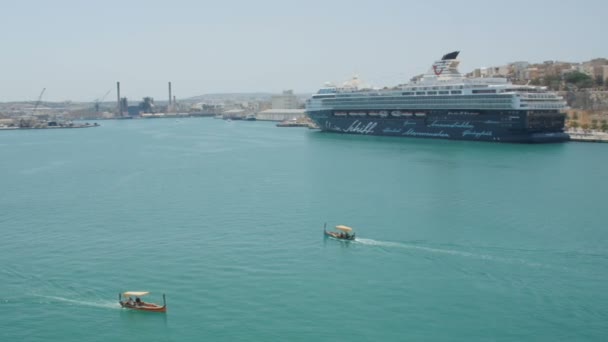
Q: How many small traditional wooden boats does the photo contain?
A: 2